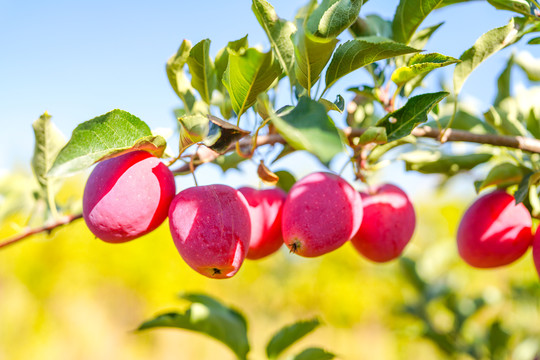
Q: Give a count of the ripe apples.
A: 7